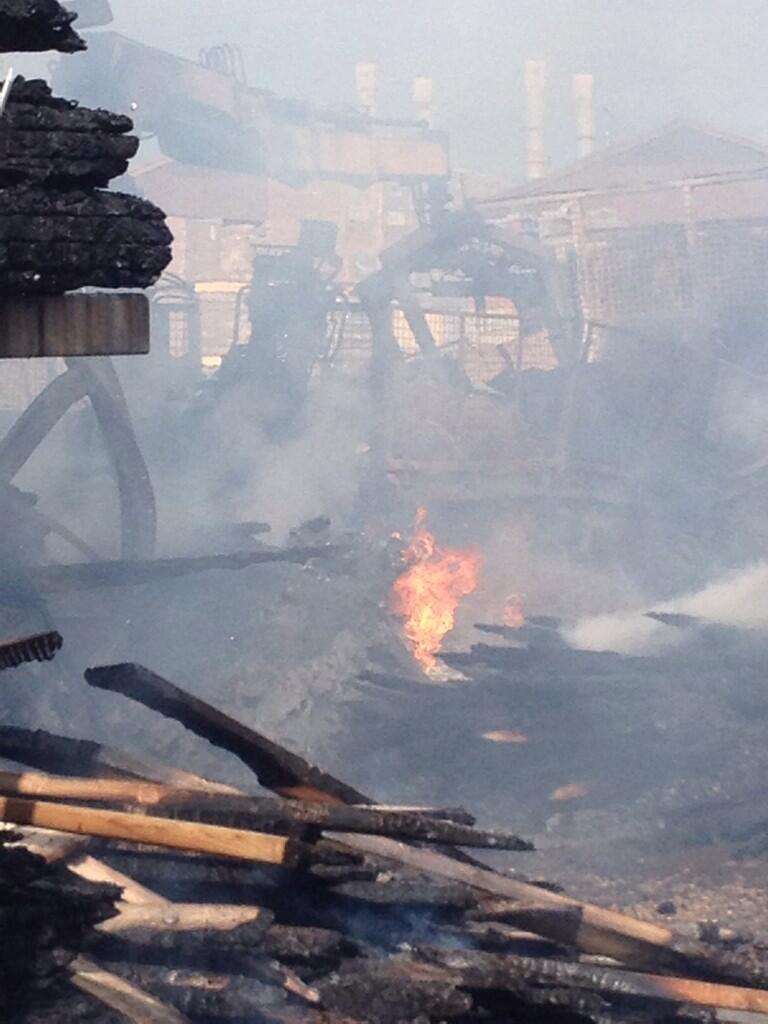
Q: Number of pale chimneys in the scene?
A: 4